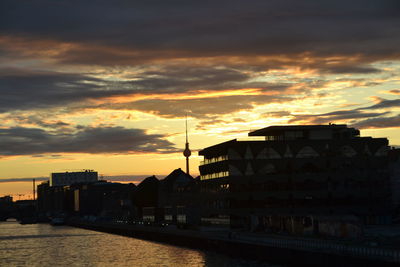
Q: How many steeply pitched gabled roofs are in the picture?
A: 2